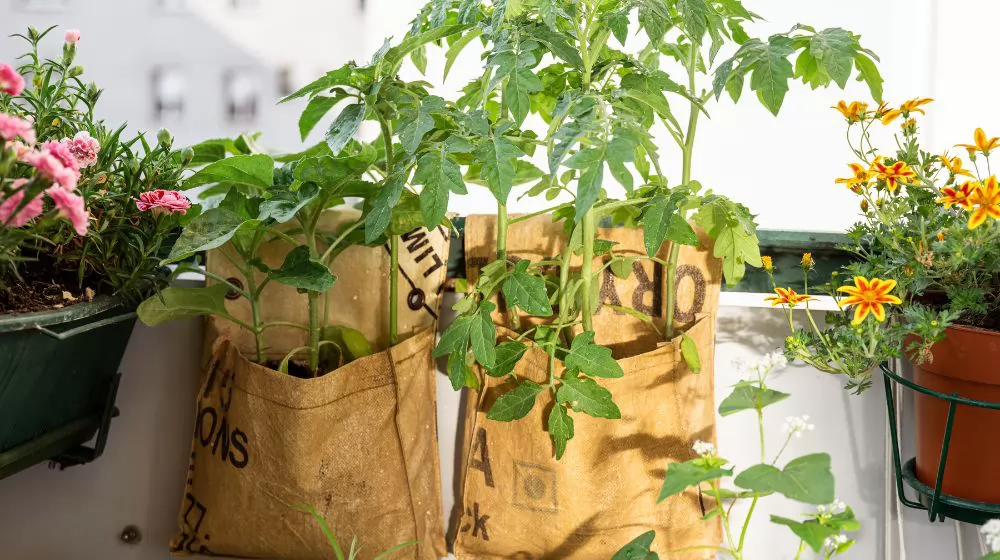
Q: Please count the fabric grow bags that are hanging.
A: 2